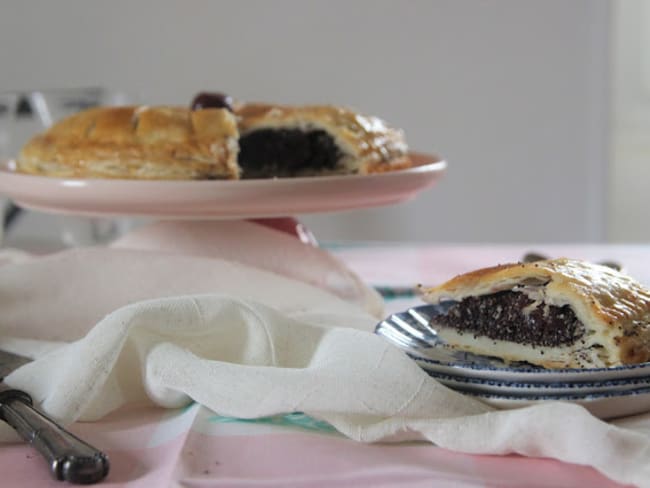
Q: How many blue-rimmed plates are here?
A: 3